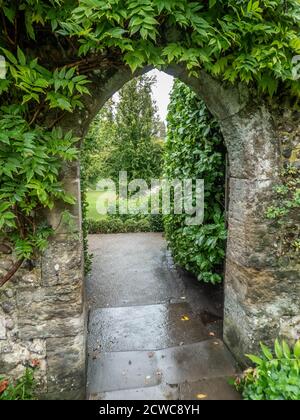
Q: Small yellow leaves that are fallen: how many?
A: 2